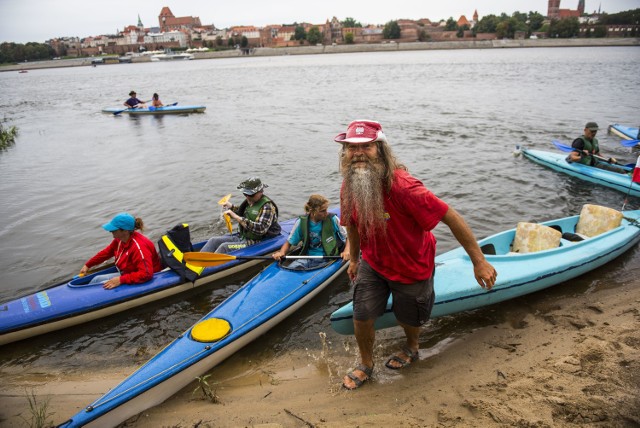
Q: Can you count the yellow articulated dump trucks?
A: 0